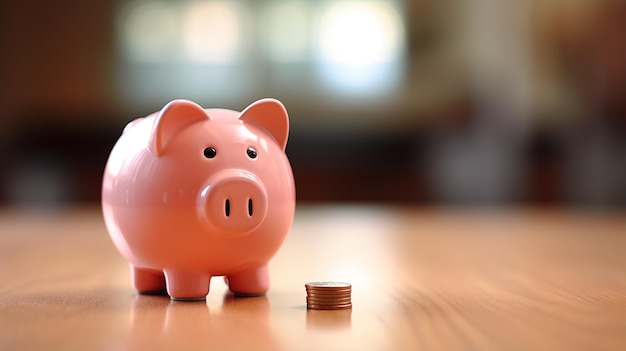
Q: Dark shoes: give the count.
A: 0